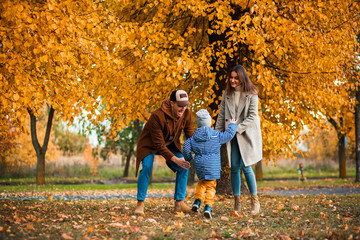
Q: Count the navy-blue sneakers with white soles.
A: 2